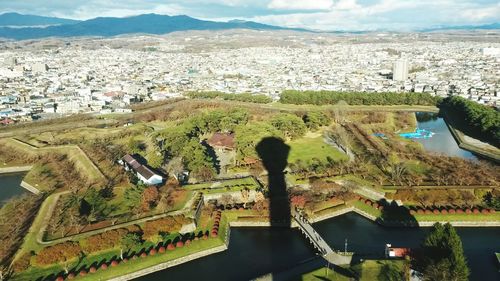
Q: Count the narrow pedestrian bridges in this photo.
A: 1